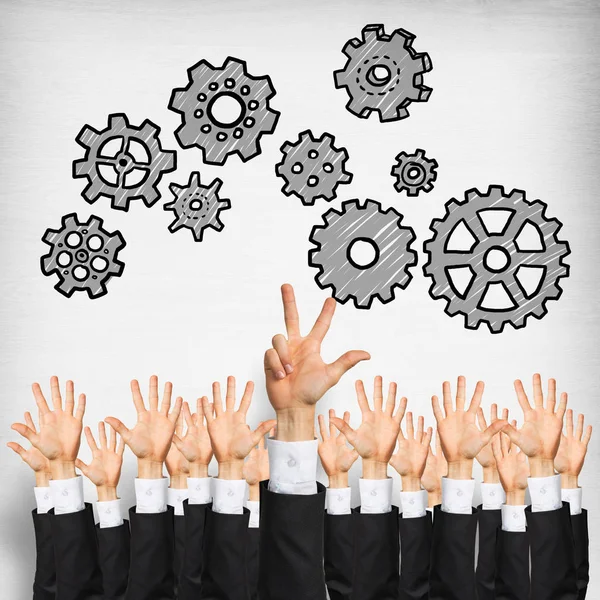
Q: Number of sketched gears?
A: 9